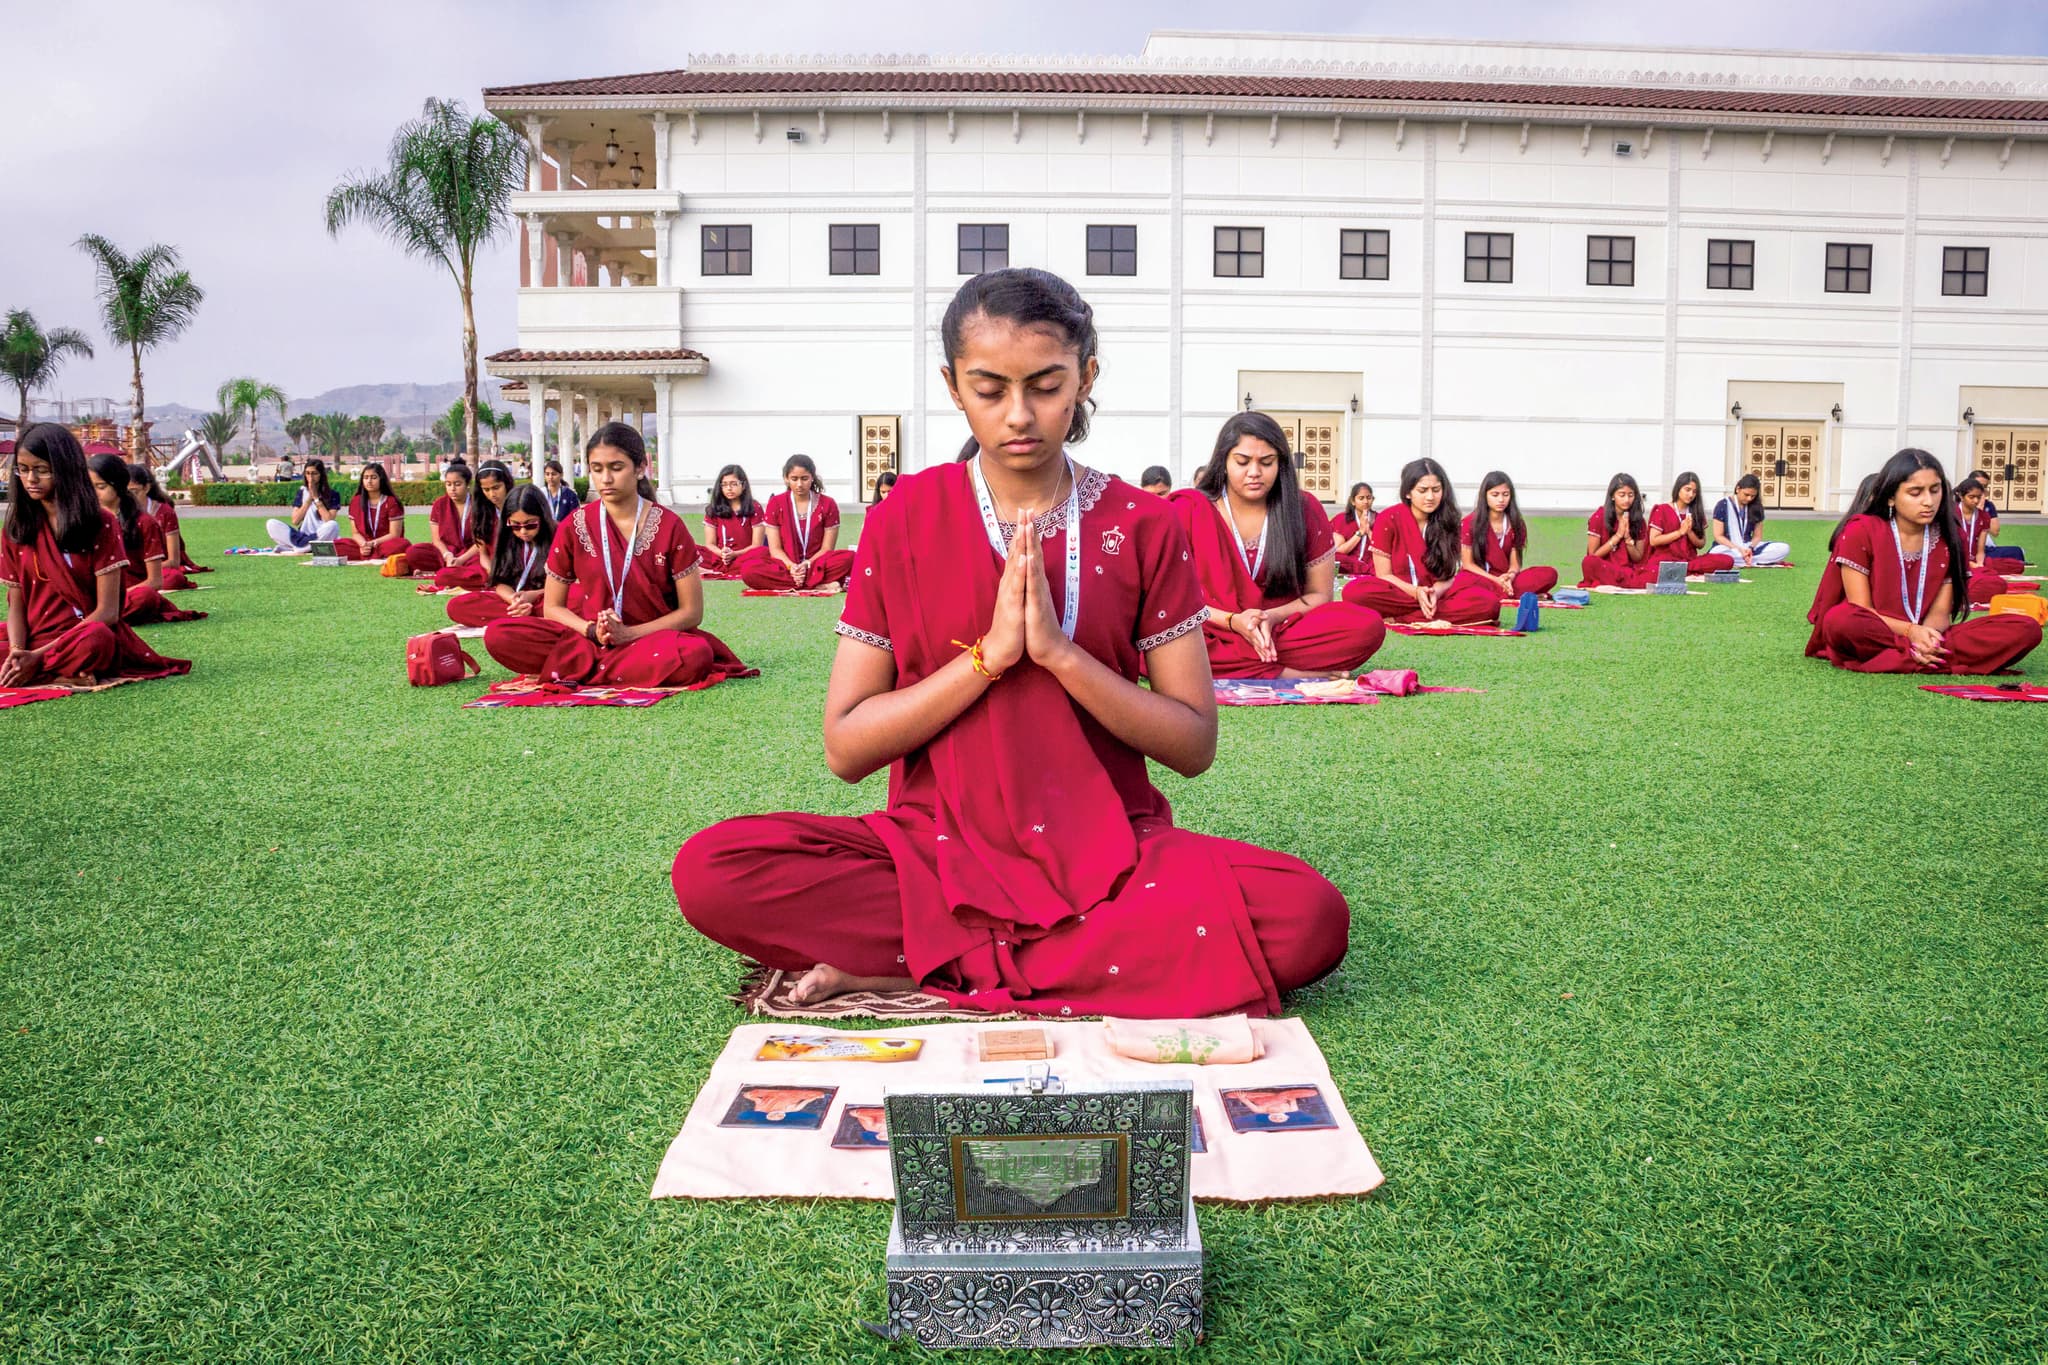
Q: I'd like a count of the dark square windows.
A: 11